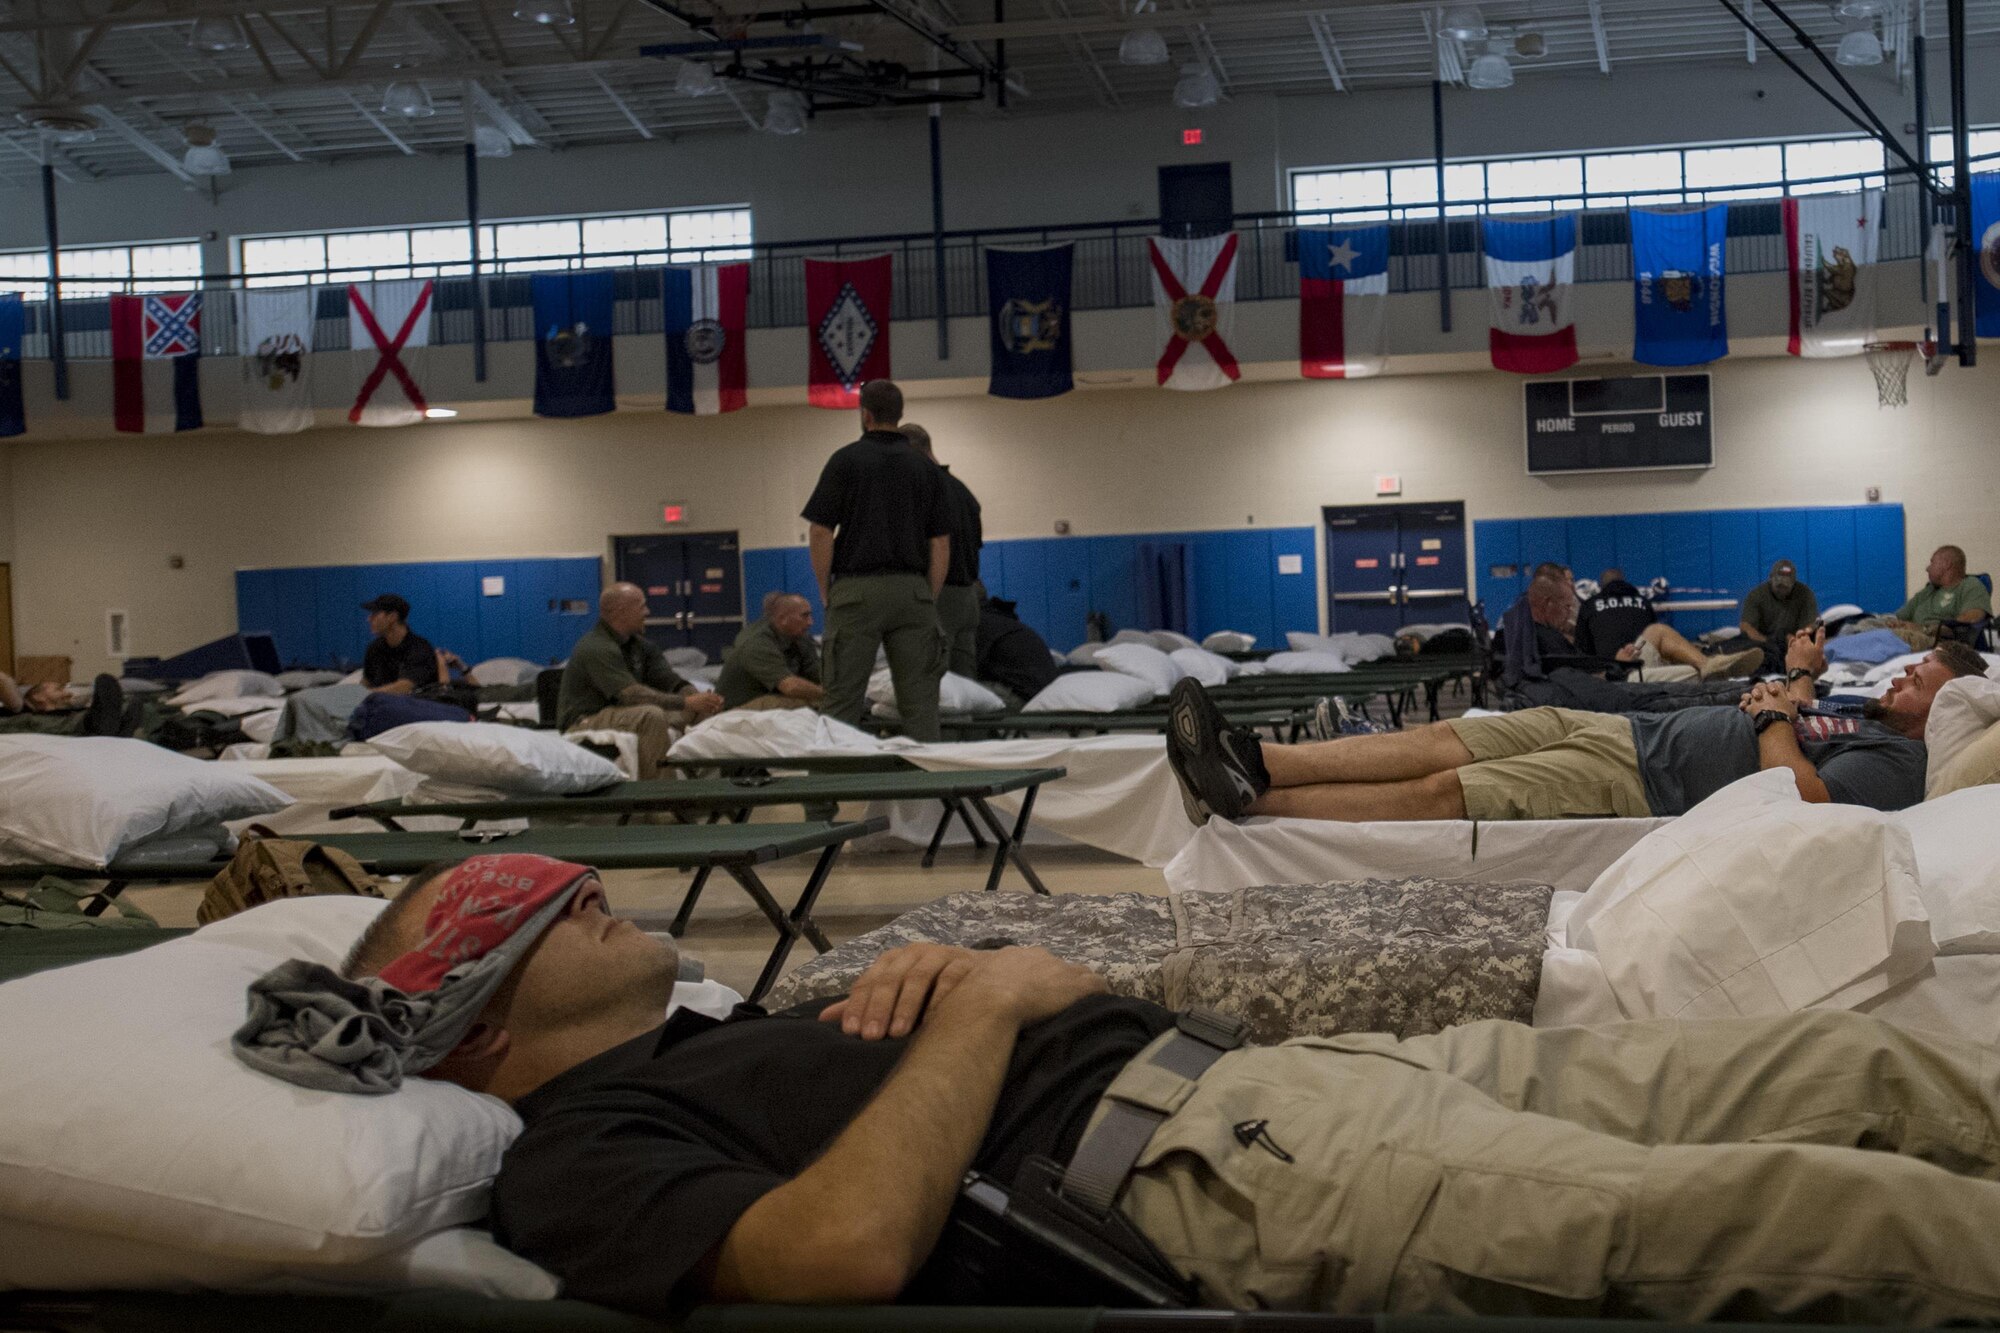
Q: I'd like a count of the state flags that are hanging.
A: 14